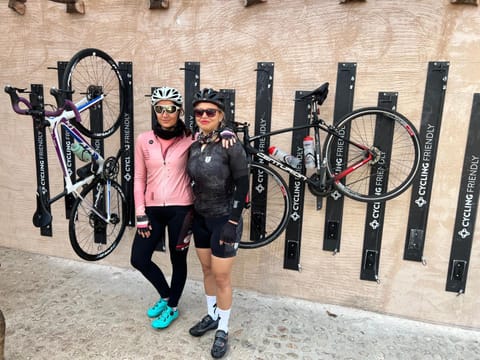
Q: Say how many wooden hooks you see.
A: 6